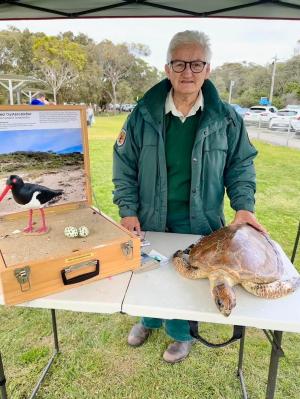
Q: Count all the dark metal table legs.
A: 4